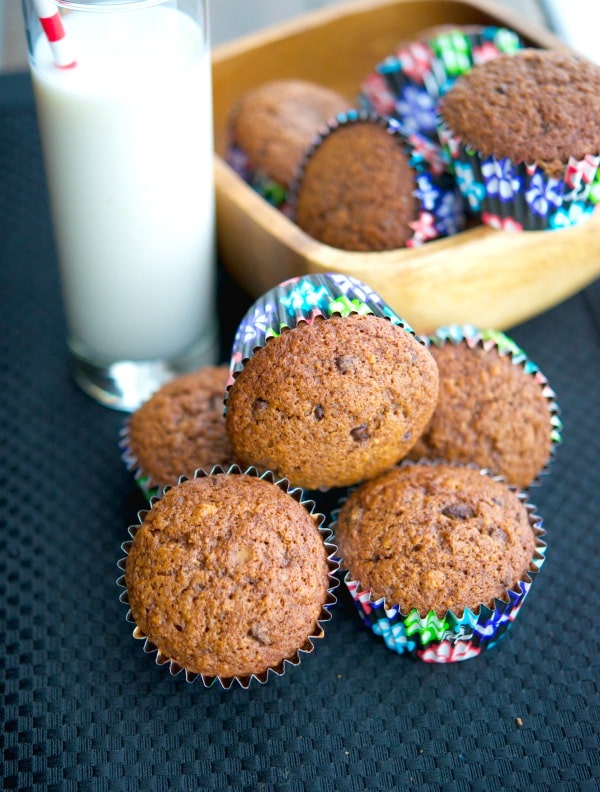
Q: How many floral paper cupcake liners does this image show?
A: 9